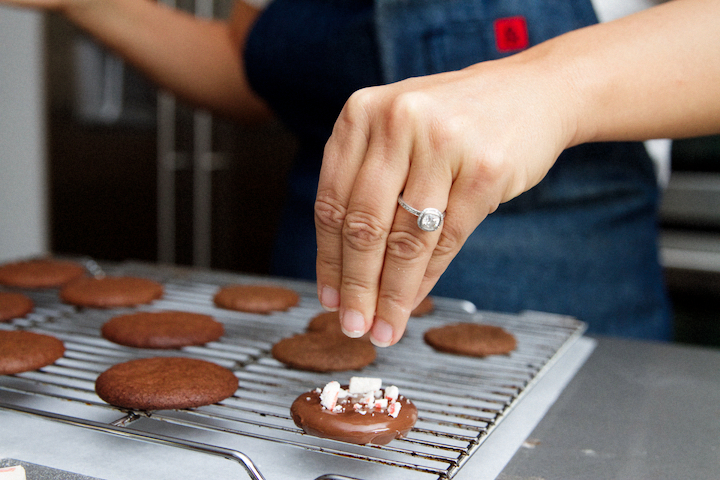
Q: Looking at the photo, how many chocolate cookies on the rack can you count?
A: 12